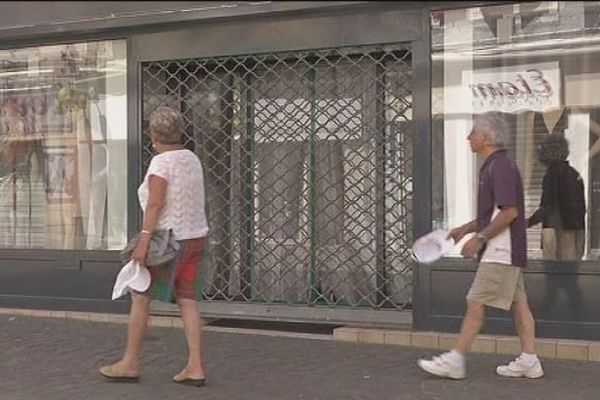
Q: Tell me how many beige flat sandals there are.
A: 2